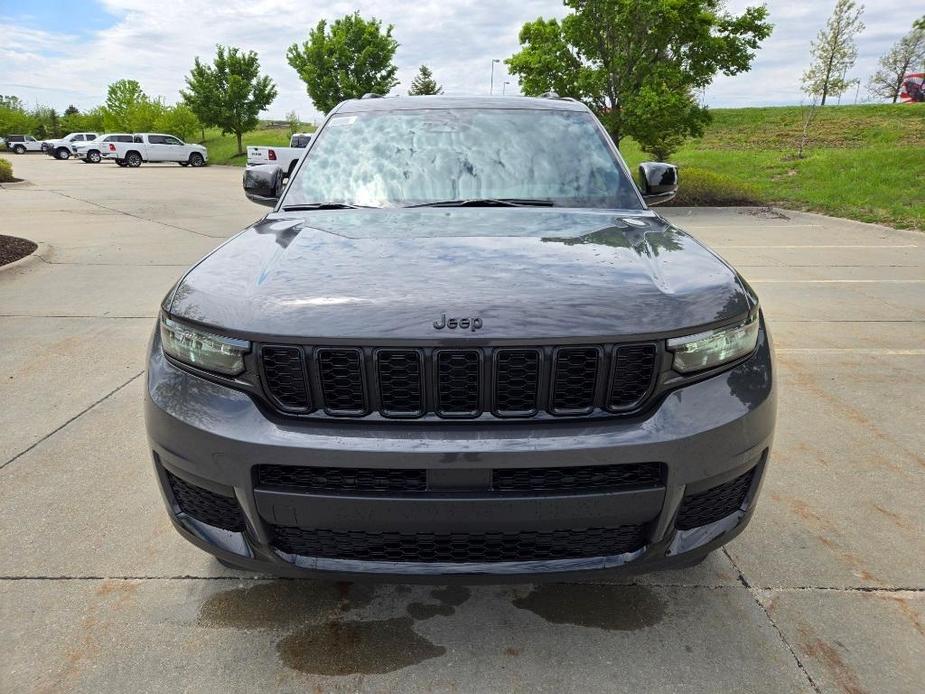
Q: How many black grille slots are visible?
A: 7